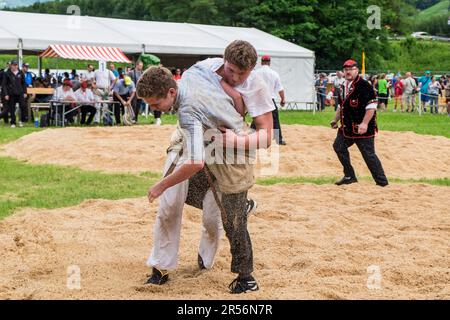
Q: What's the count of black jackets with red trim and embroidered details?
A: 1